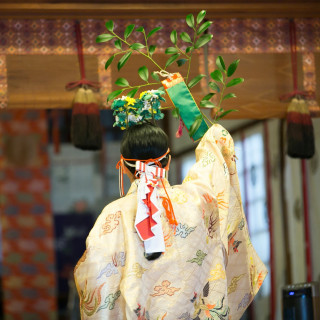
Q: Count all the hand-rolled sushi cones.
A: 0